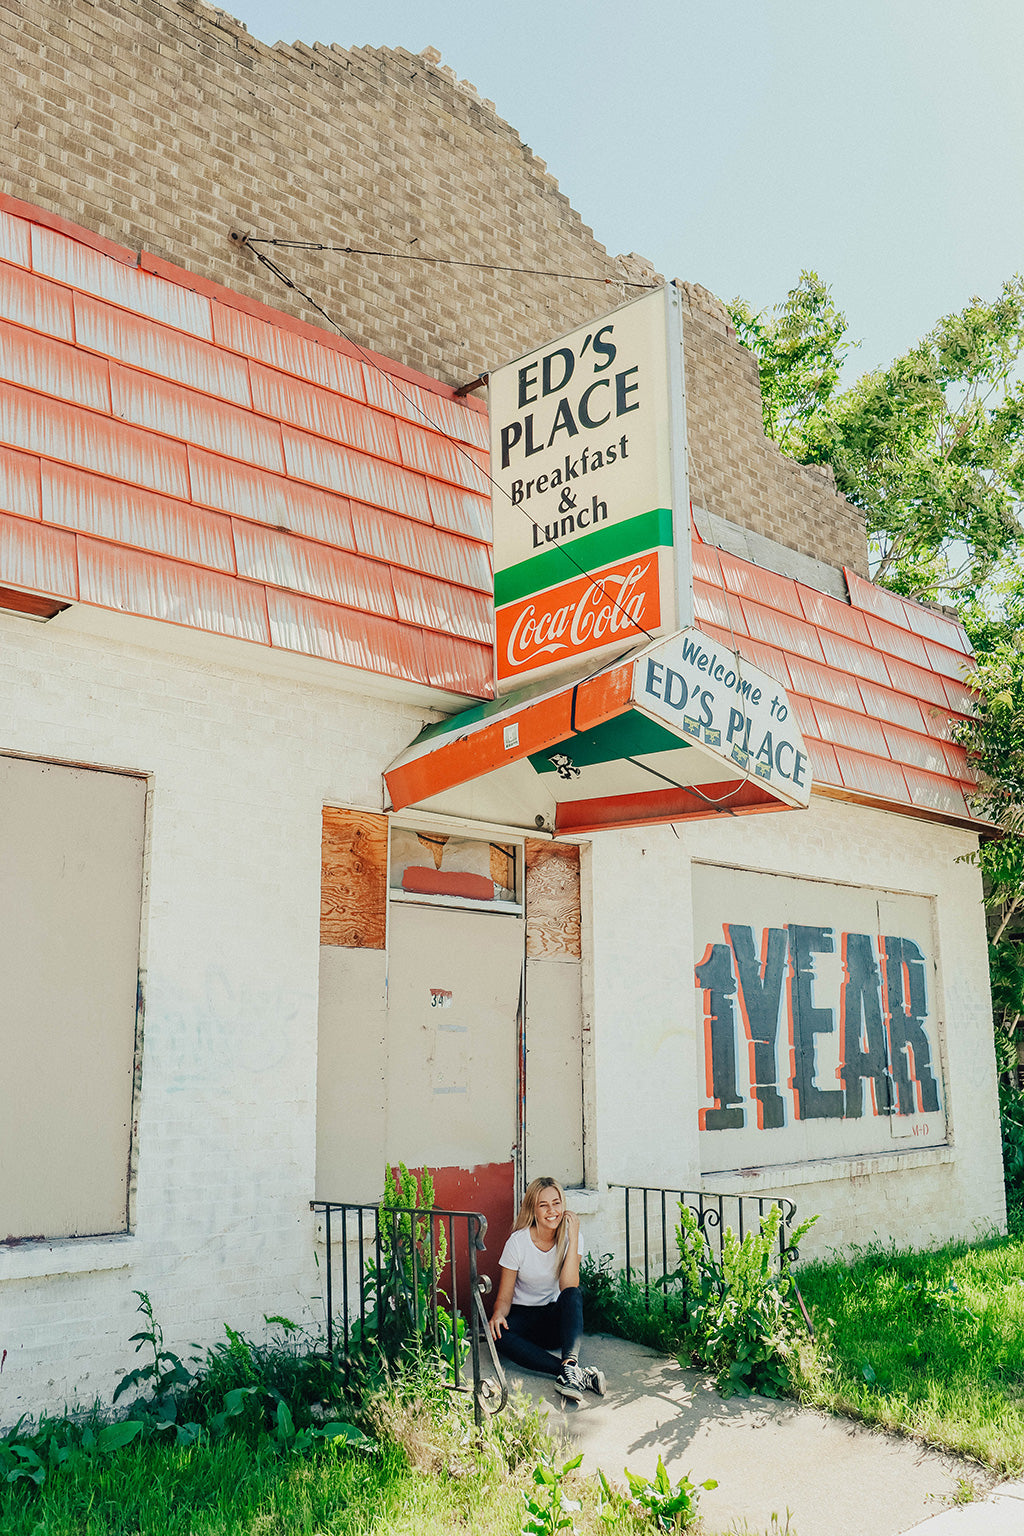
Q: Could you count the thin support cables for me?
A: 2